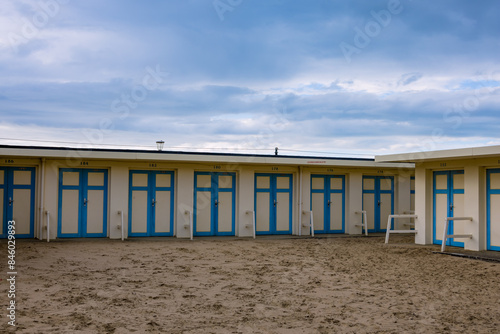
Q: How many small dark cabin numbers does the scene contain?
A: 8